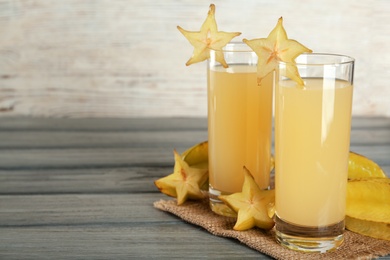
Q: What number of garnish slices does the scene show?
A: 2